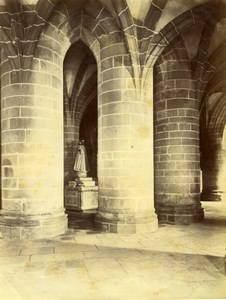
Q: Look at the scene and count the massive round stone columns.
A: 3